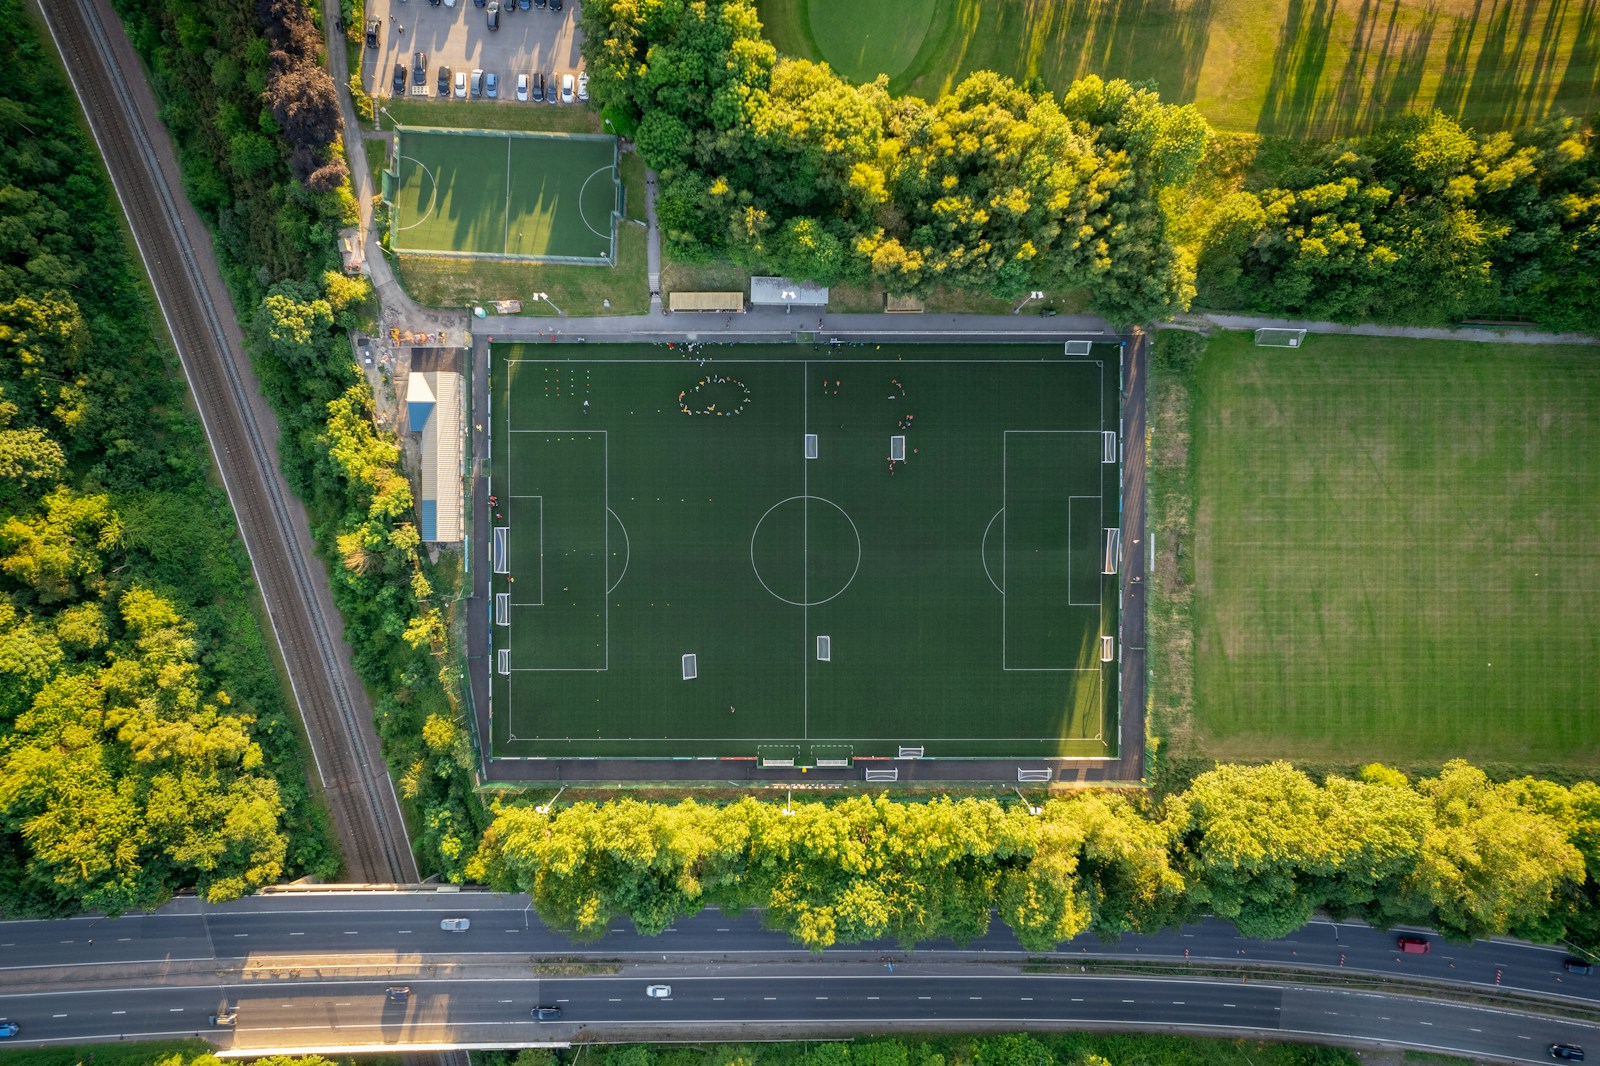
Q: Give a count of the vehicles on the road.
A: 9